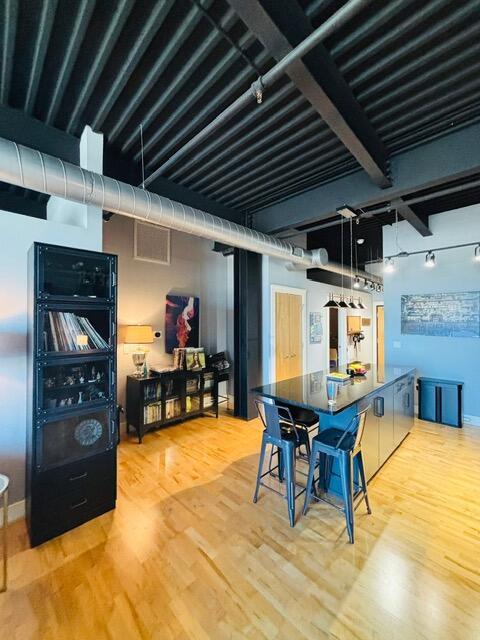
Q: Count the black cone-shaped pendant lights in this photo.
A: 4